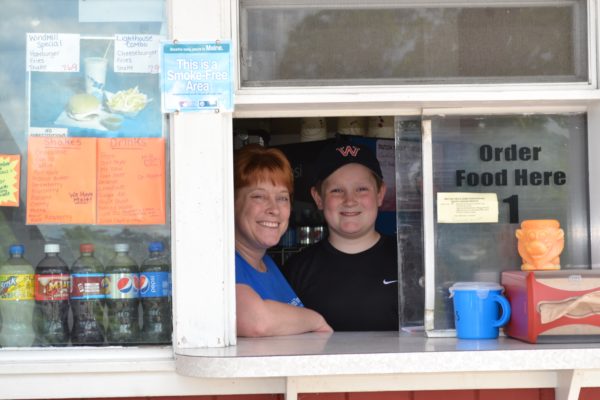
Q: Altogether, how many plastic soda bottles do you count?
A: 5